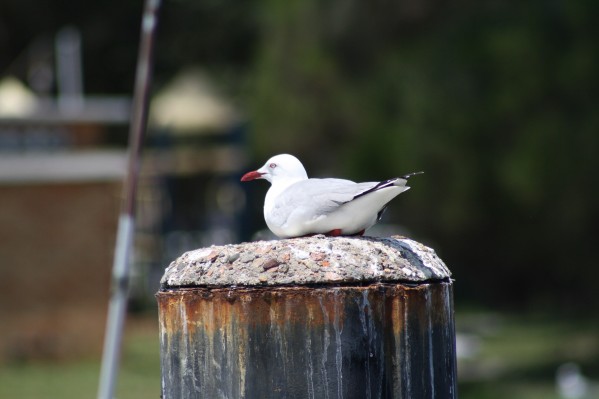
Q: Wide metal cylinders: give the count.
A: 1